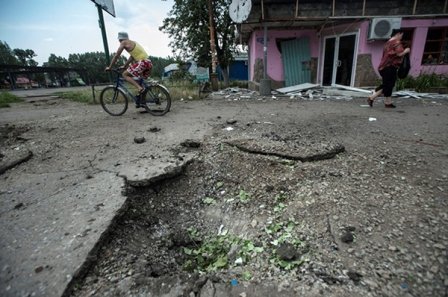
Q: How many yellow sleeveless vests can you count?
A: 1